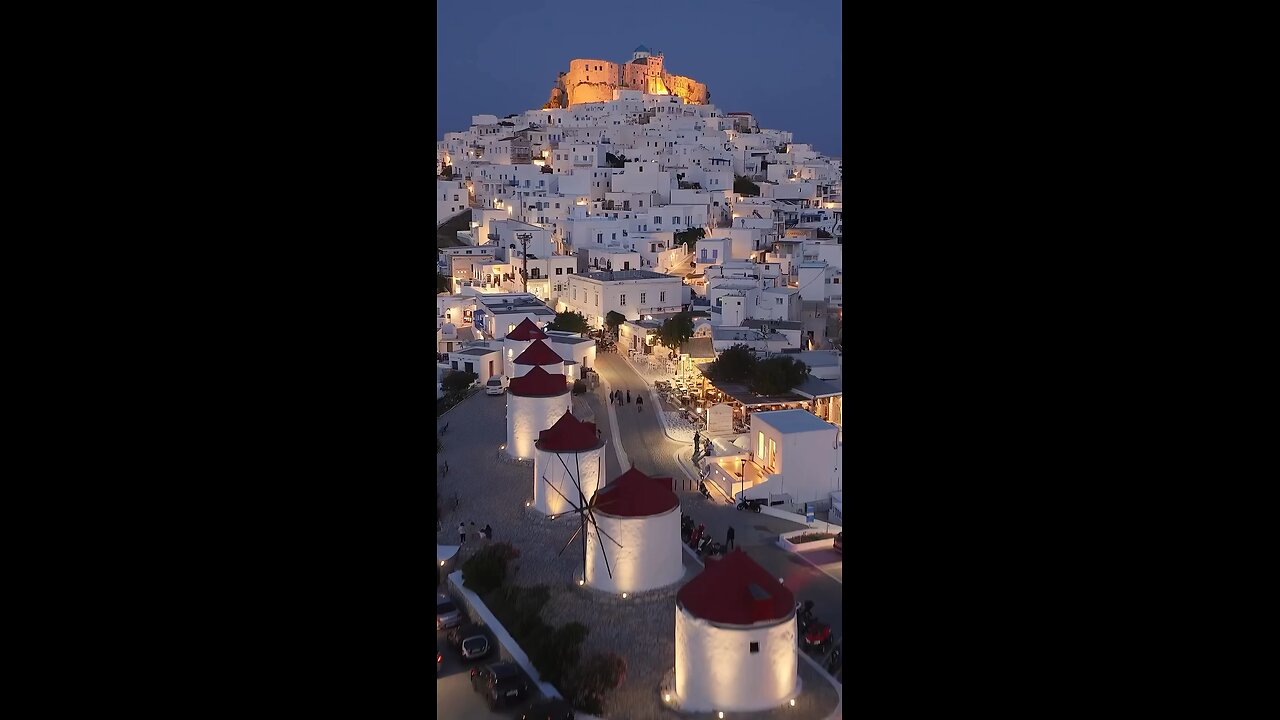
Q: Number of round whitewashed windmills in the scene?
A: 6